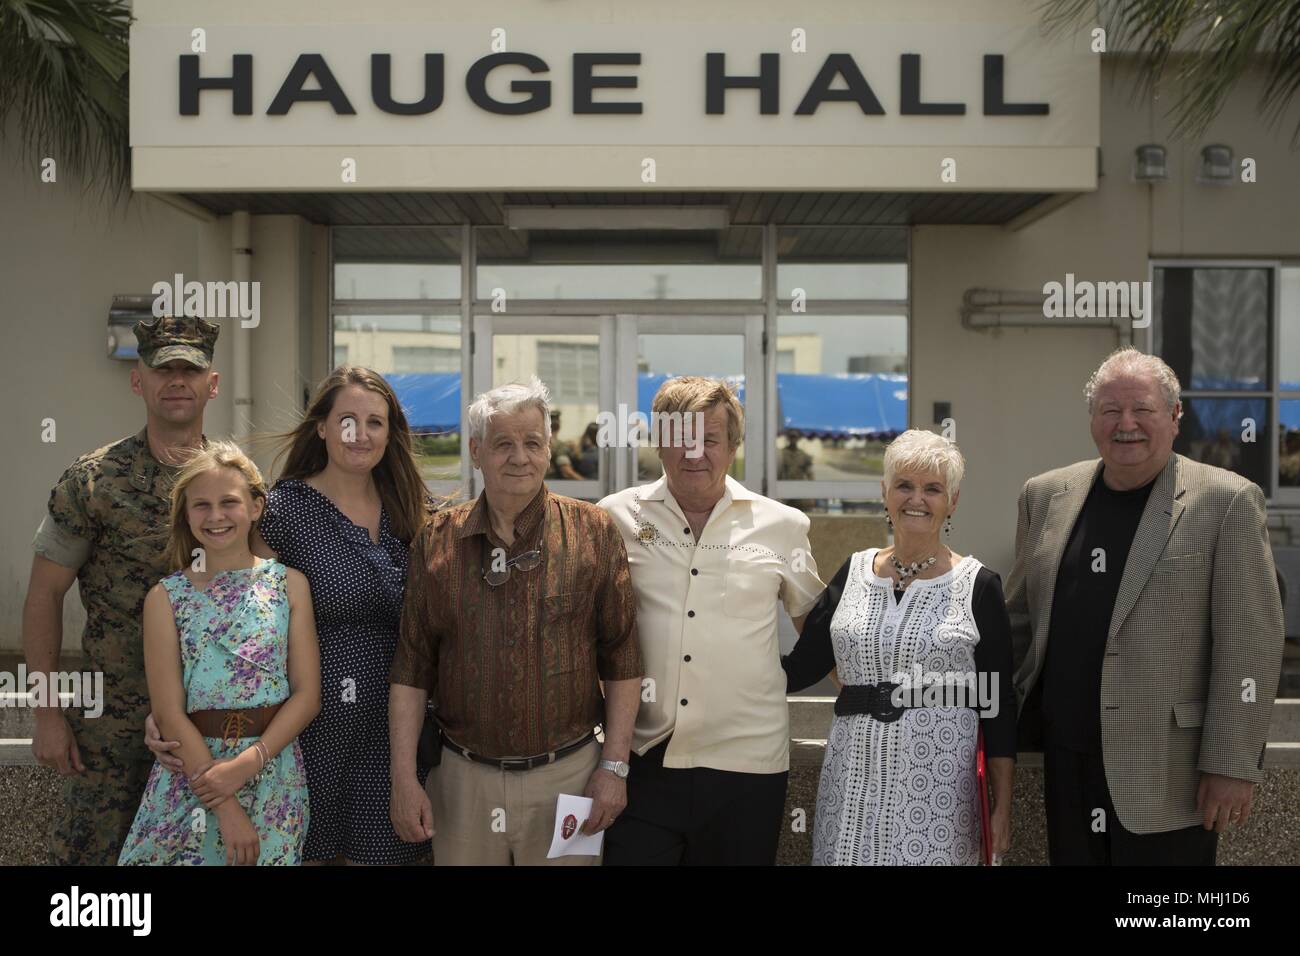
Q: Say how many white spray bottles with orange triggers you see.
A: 0